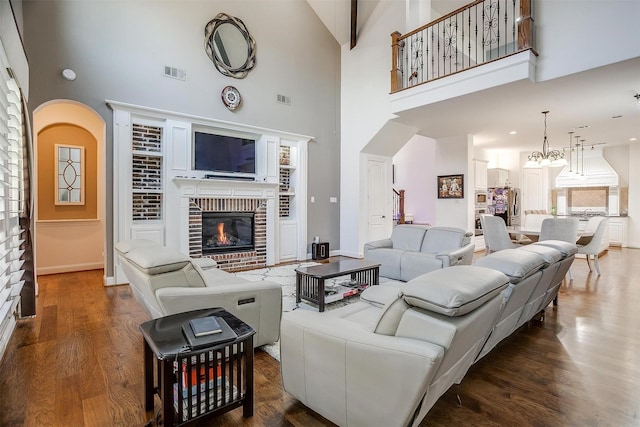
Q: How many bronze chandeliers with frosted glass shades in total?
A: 1